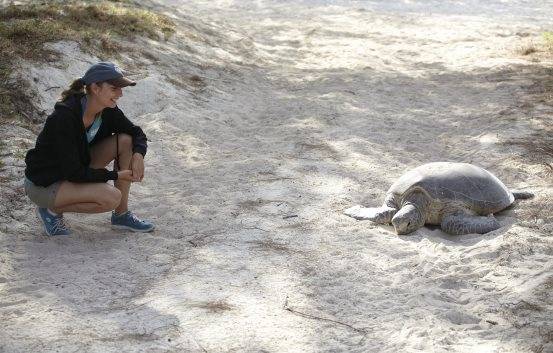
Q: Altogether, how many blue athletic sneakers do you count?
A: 2